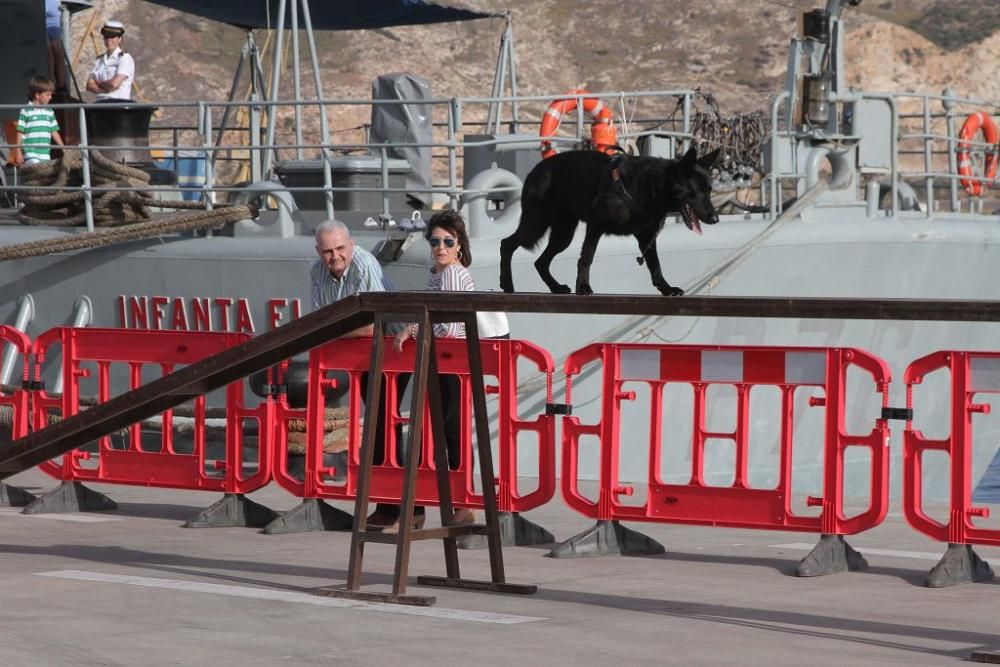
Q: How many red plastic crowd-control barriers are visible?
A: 5